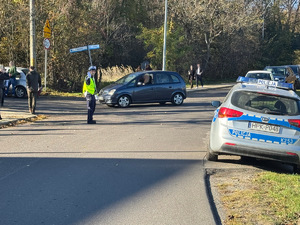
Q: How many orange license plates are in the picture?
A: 0